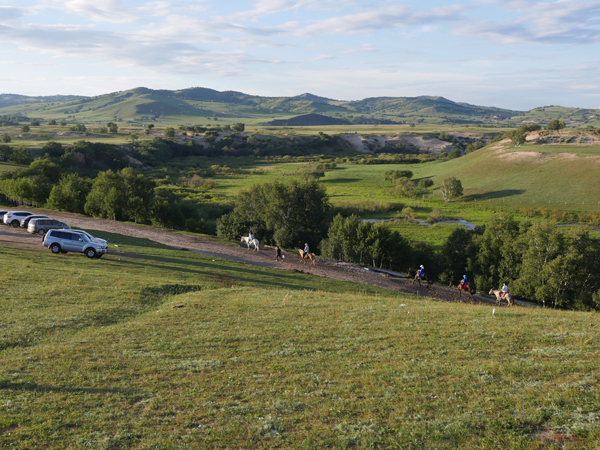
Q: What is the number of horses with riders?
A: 5